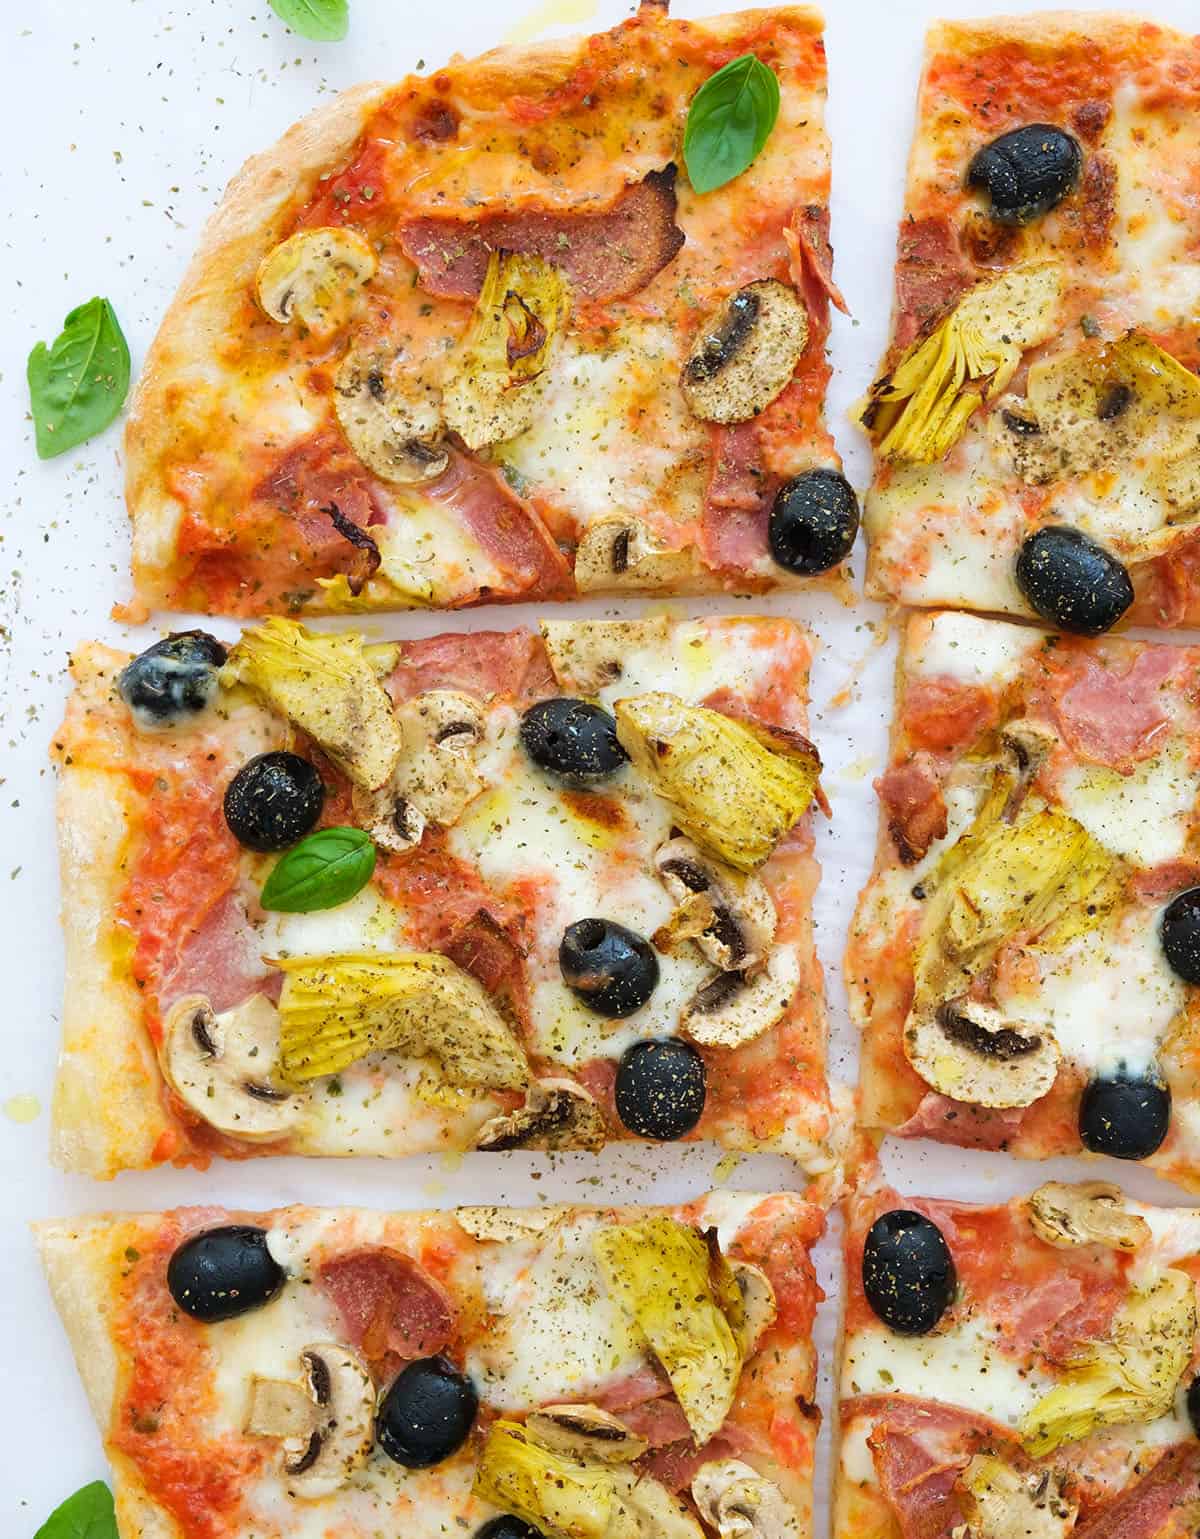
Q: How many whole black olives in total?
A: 12